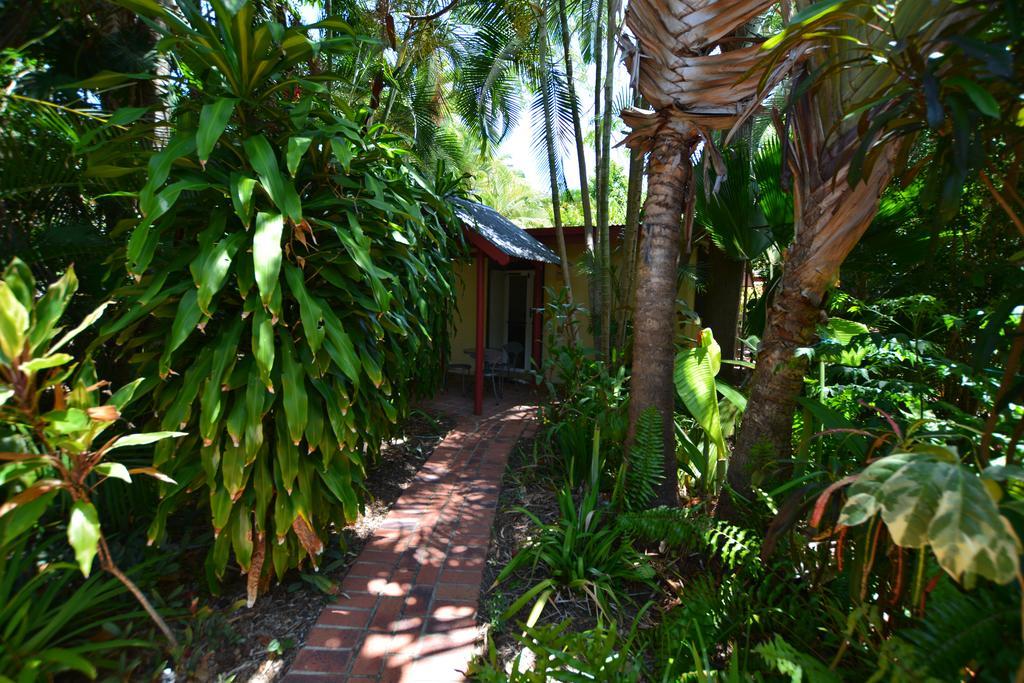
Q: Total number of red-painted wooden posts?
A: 2